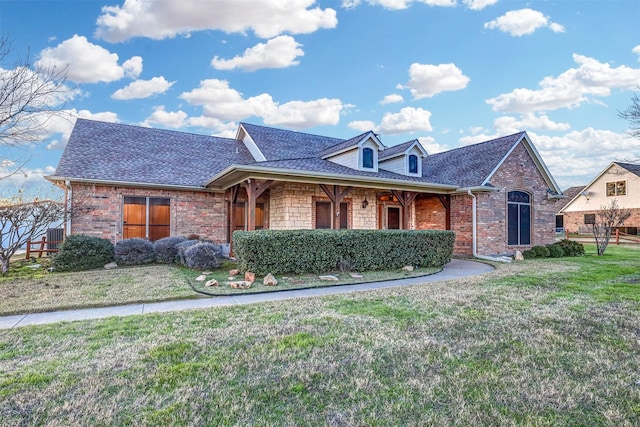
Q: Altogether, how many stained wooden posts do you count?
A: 5